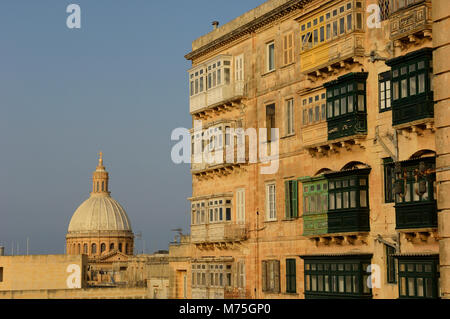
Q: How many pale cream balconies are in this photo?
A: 4